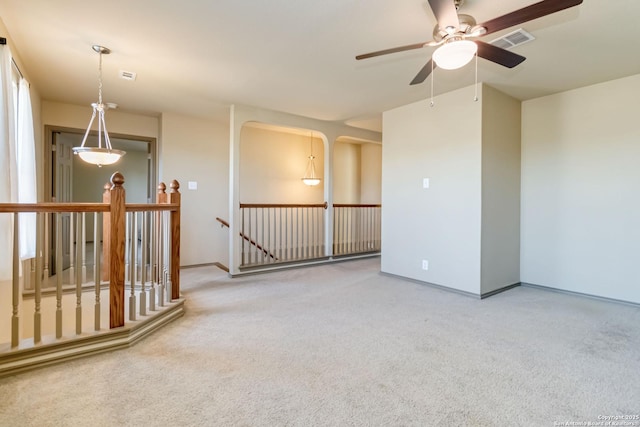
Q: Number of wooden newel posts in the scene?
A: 4